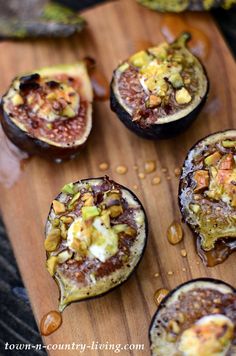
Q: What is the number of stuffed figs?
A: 5